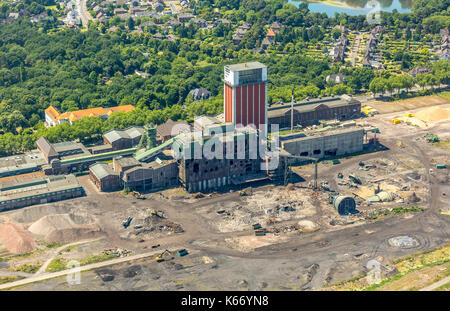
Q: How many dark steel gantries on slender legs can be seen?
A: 1